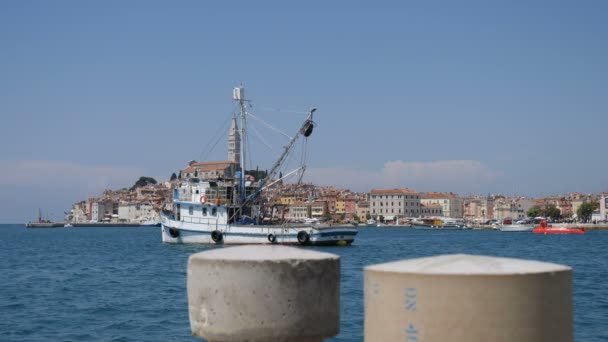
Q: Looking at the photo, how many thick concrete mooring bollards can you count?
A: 2